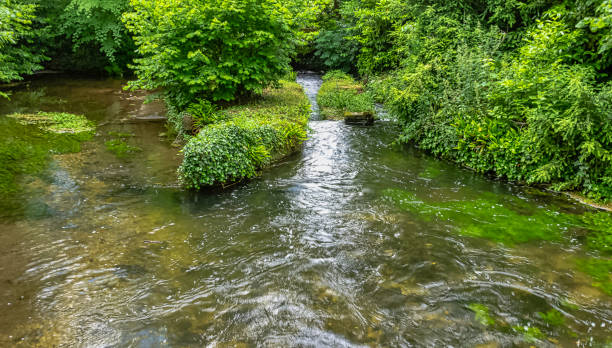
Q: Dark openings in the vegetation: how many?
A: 2